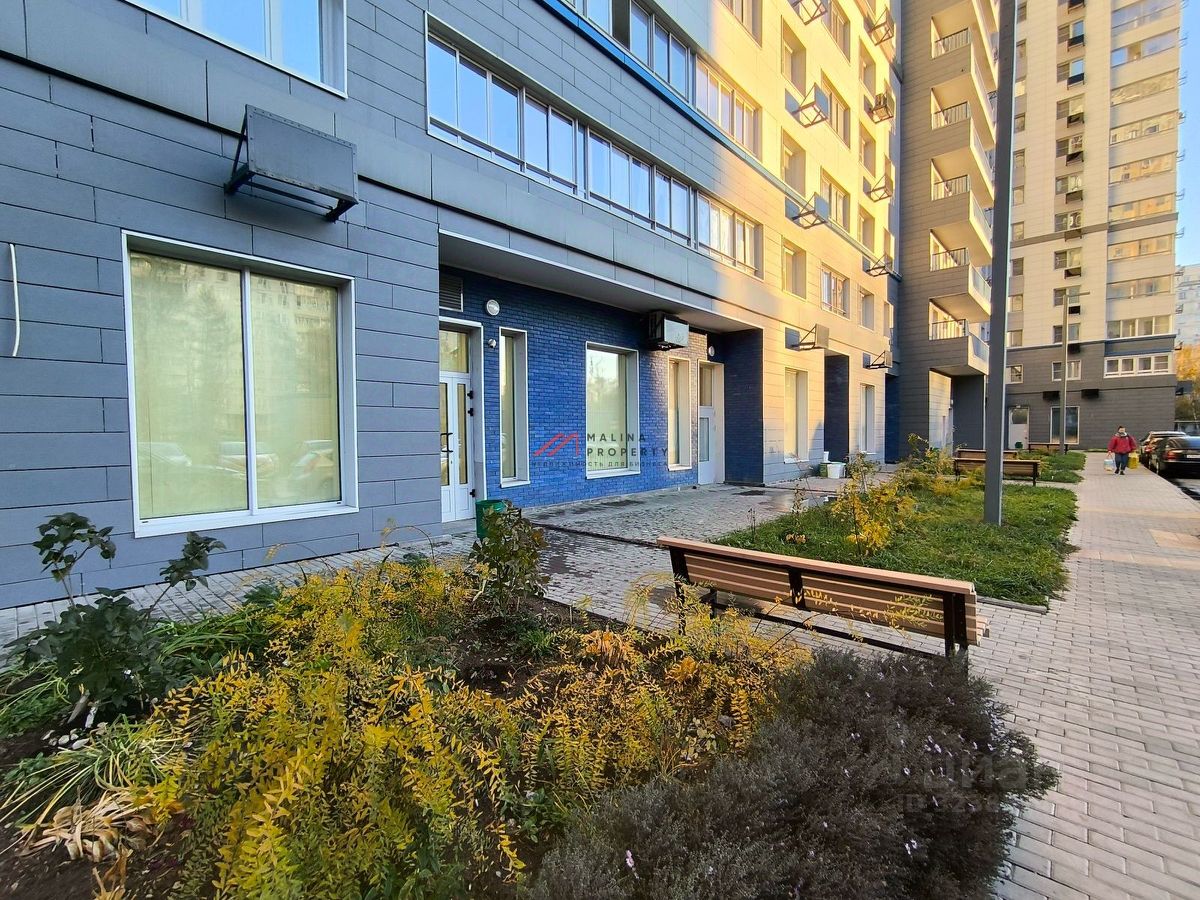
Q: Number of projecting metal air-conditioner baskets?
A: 11